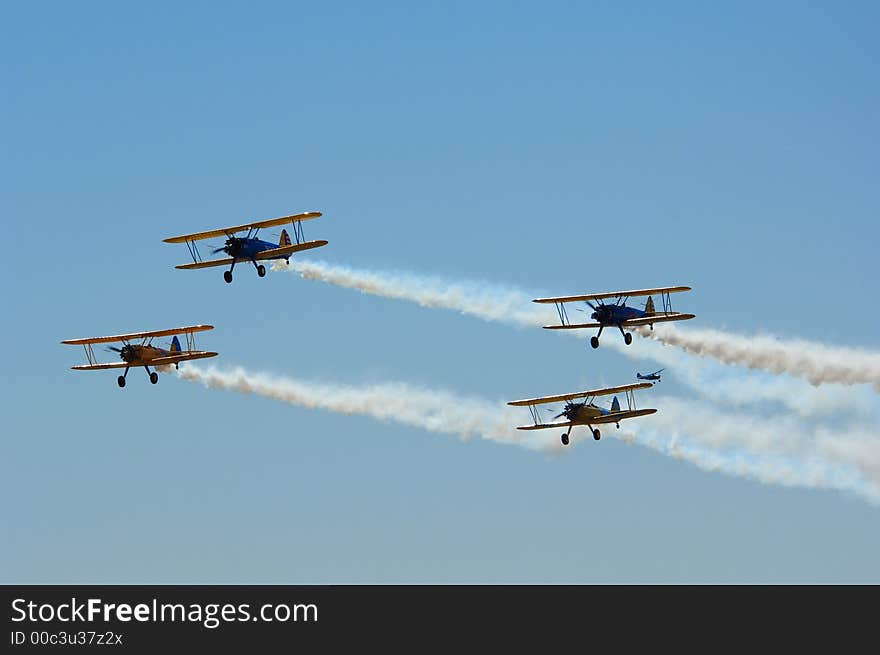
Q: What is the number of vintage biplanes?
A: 4